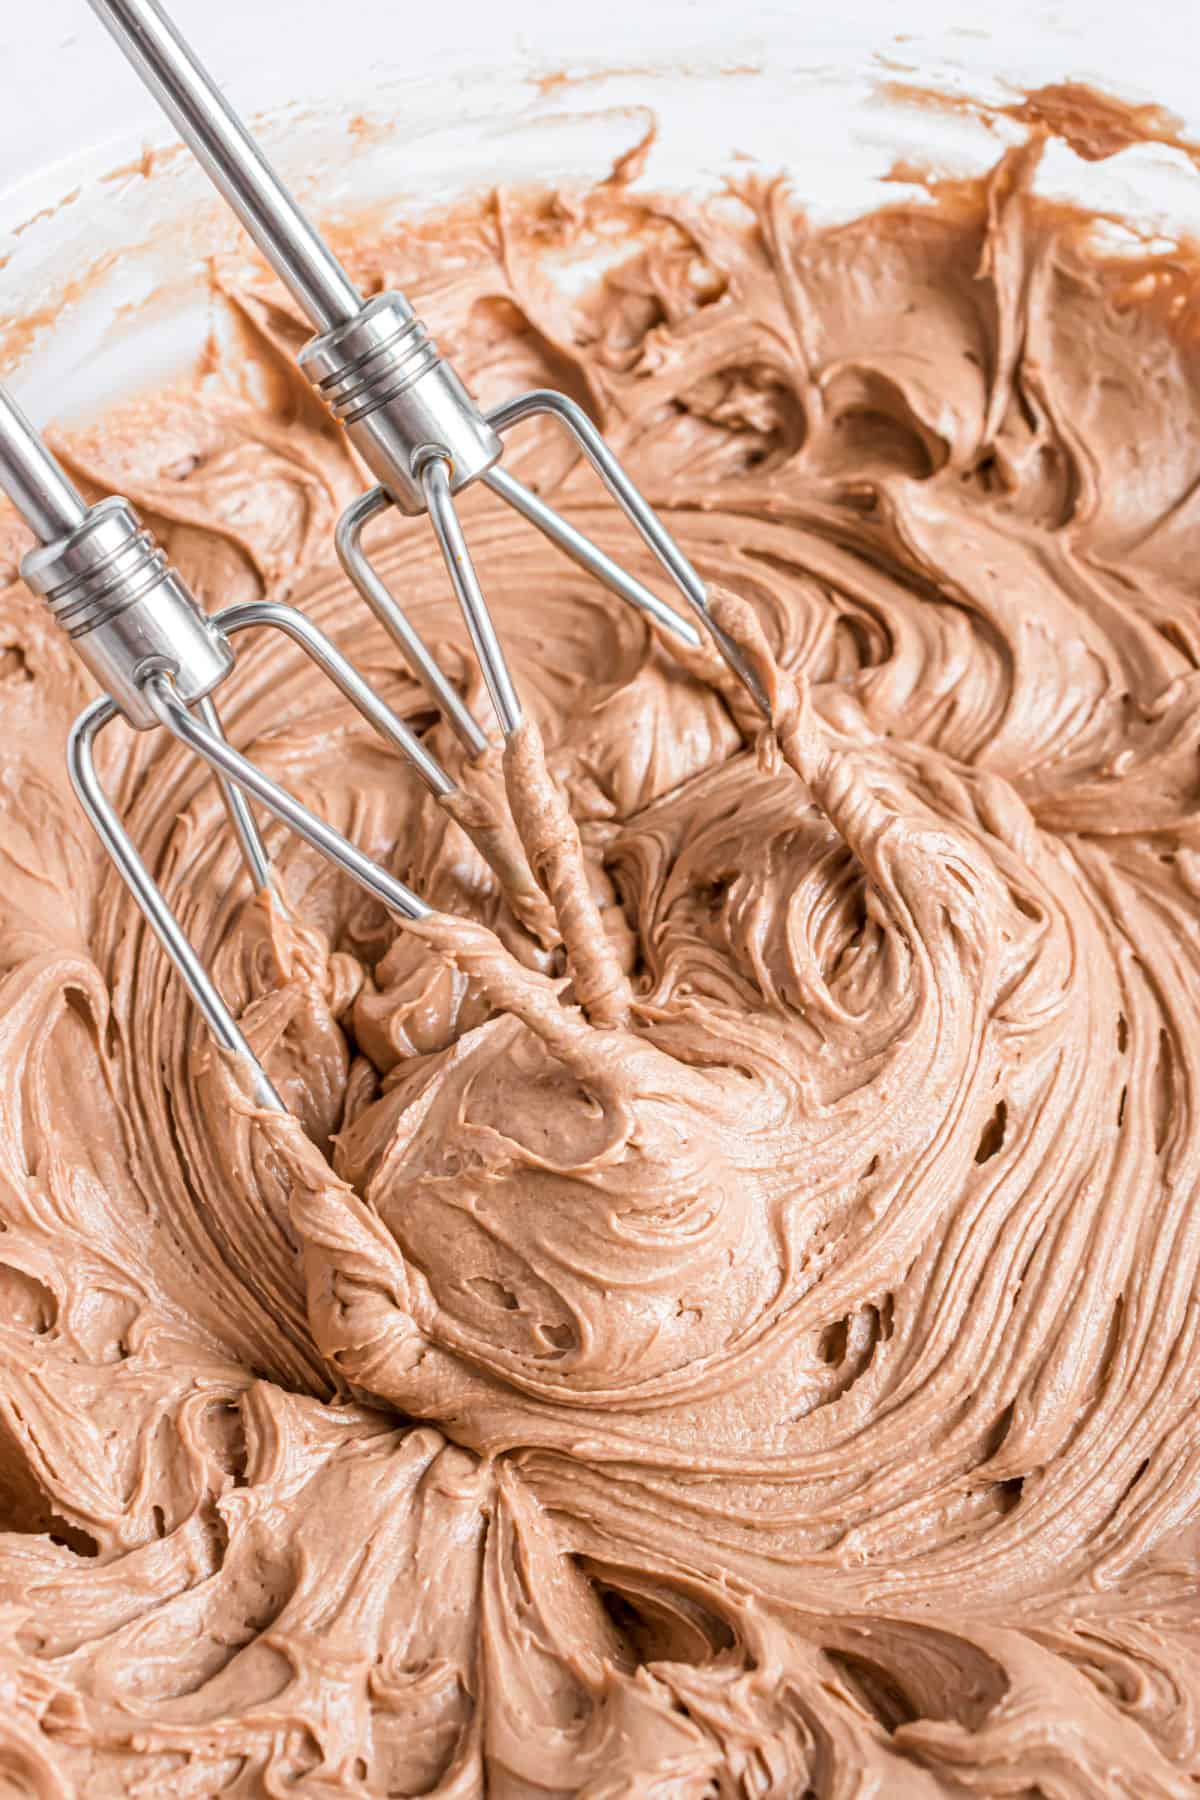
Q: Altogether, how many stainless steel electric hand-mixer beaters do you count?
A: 2